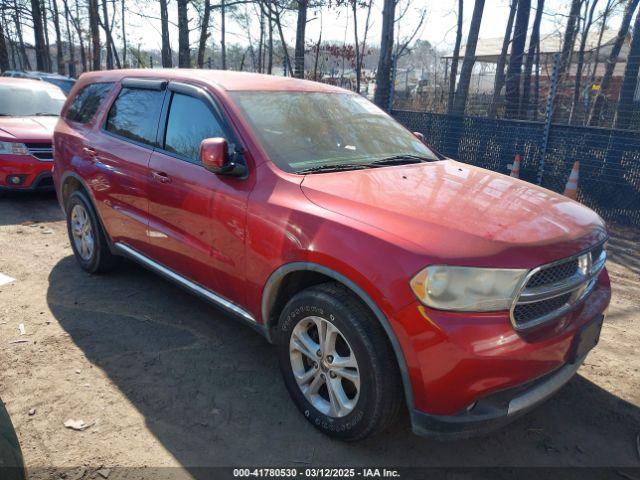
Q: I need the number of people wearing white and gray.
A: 0